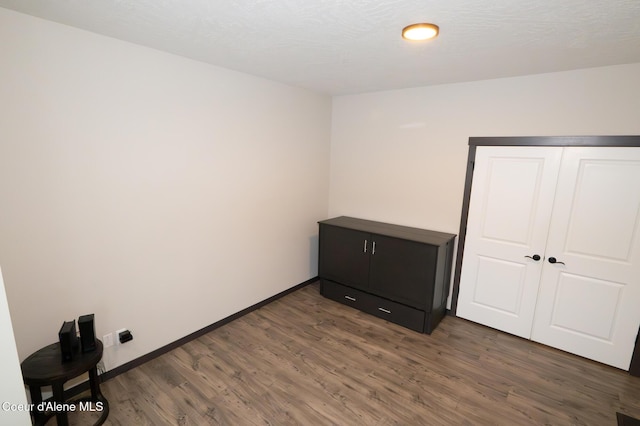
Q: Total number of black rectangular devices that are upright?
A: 2